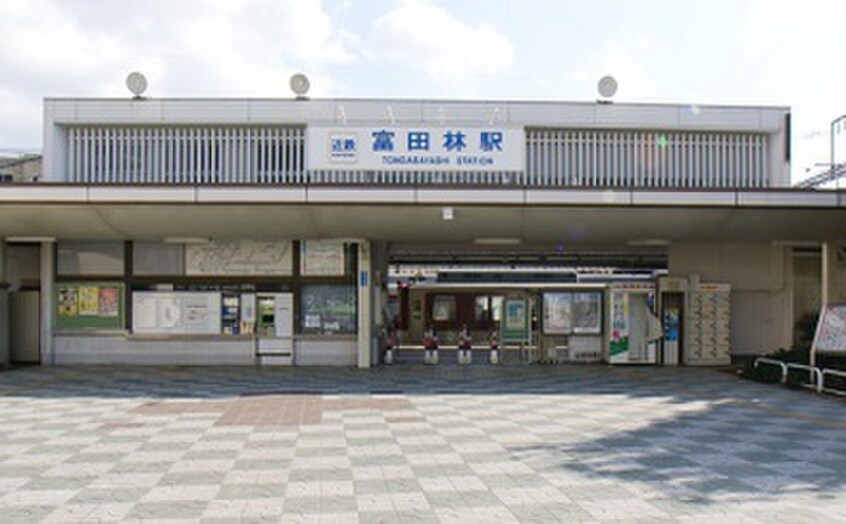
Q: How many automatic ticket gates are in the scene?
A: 4